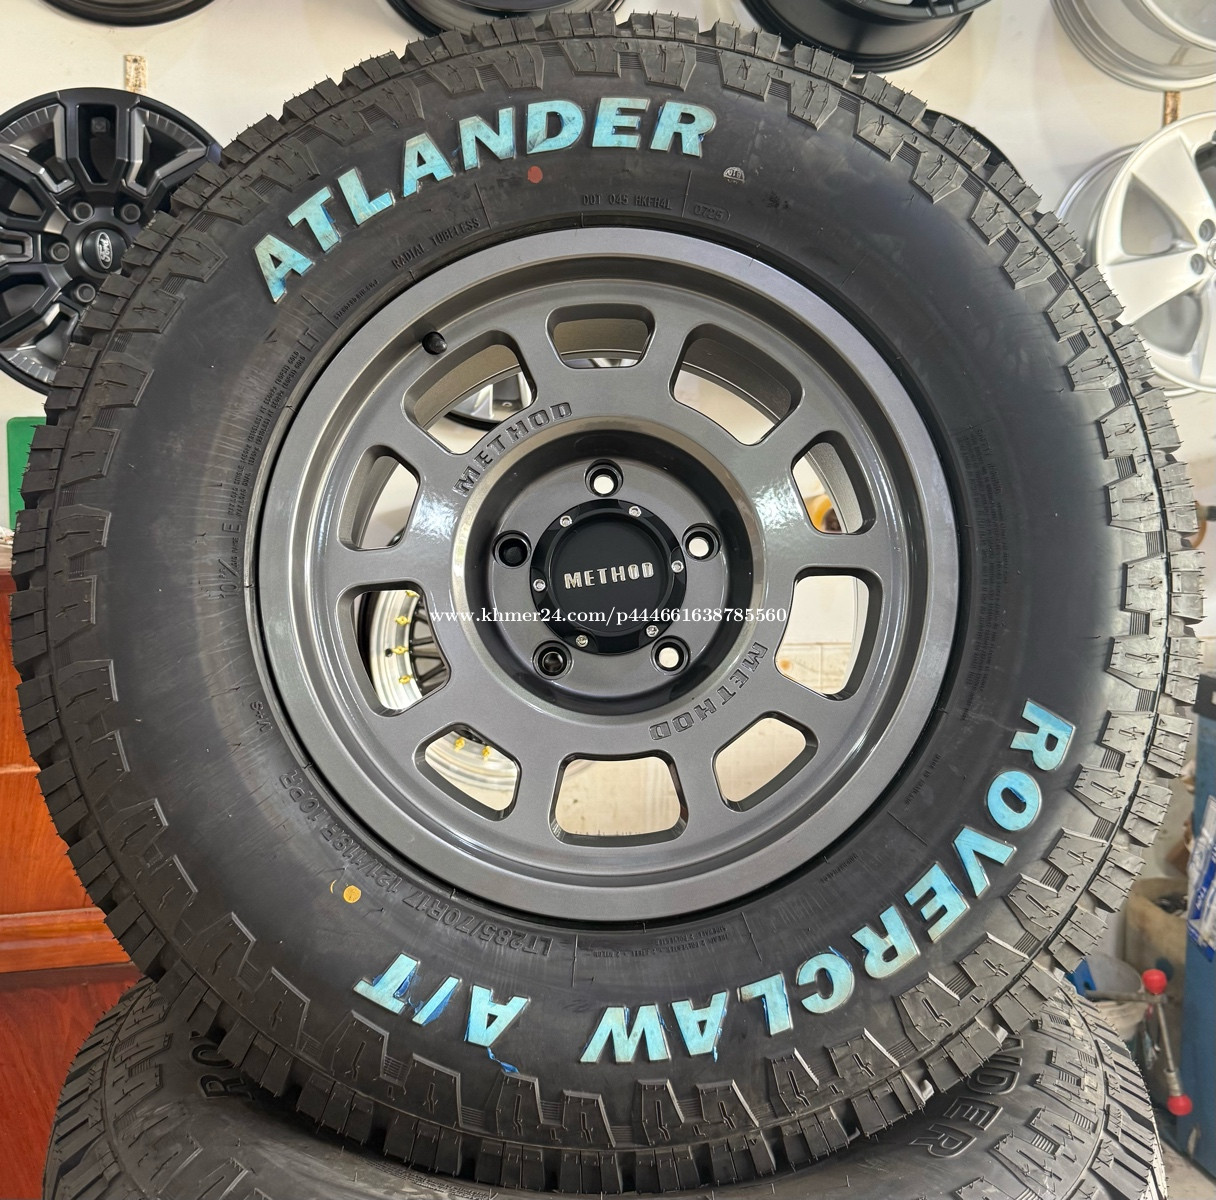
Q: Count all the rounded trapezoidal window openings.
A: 10